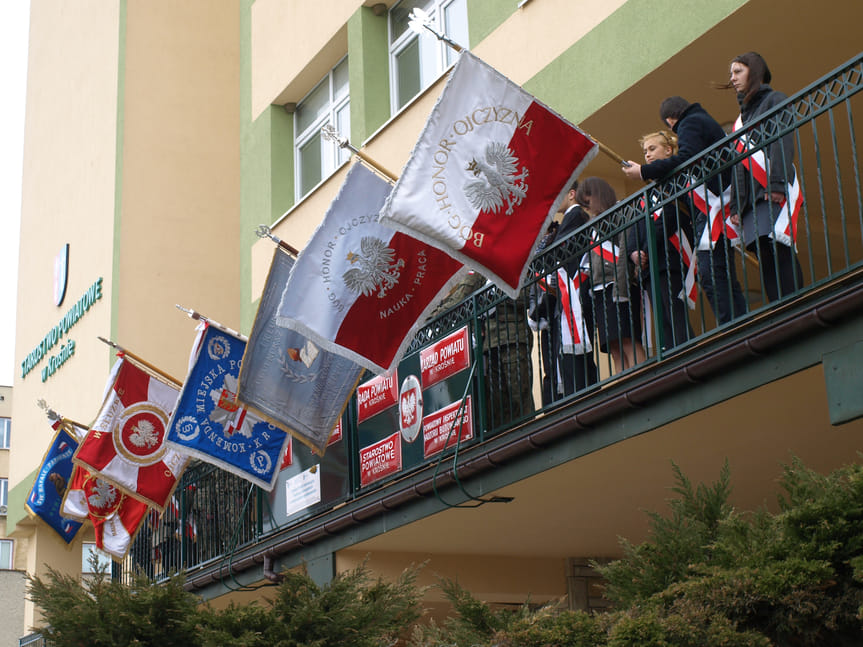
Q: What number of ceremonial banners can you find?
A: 7